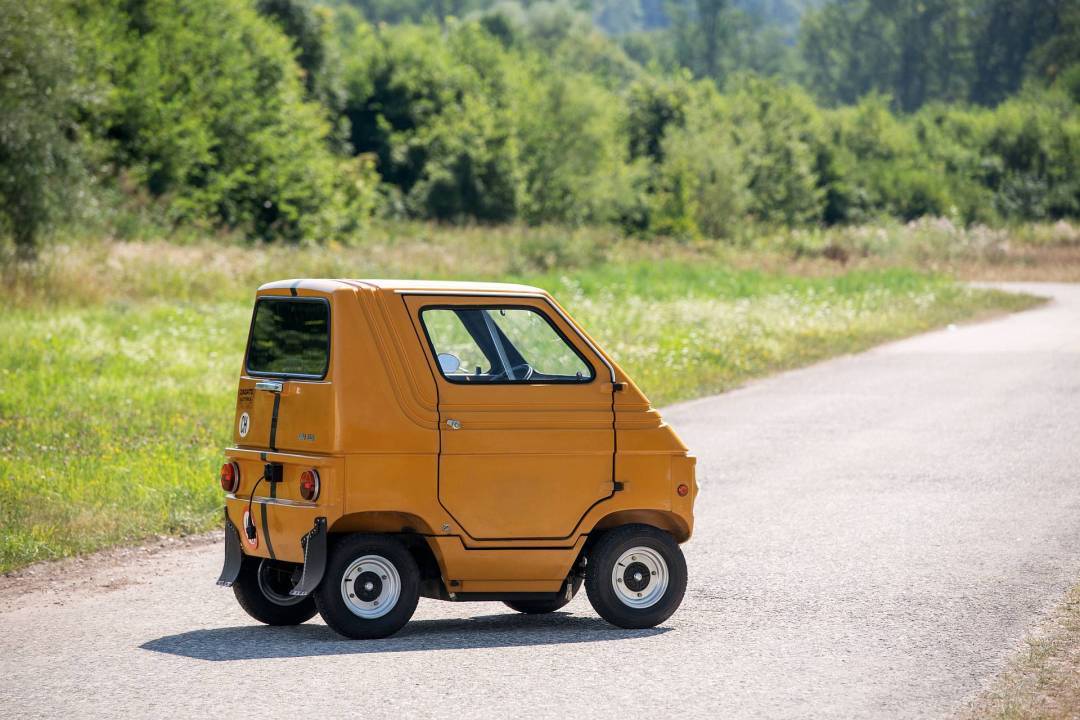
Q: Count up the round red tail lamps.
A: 2